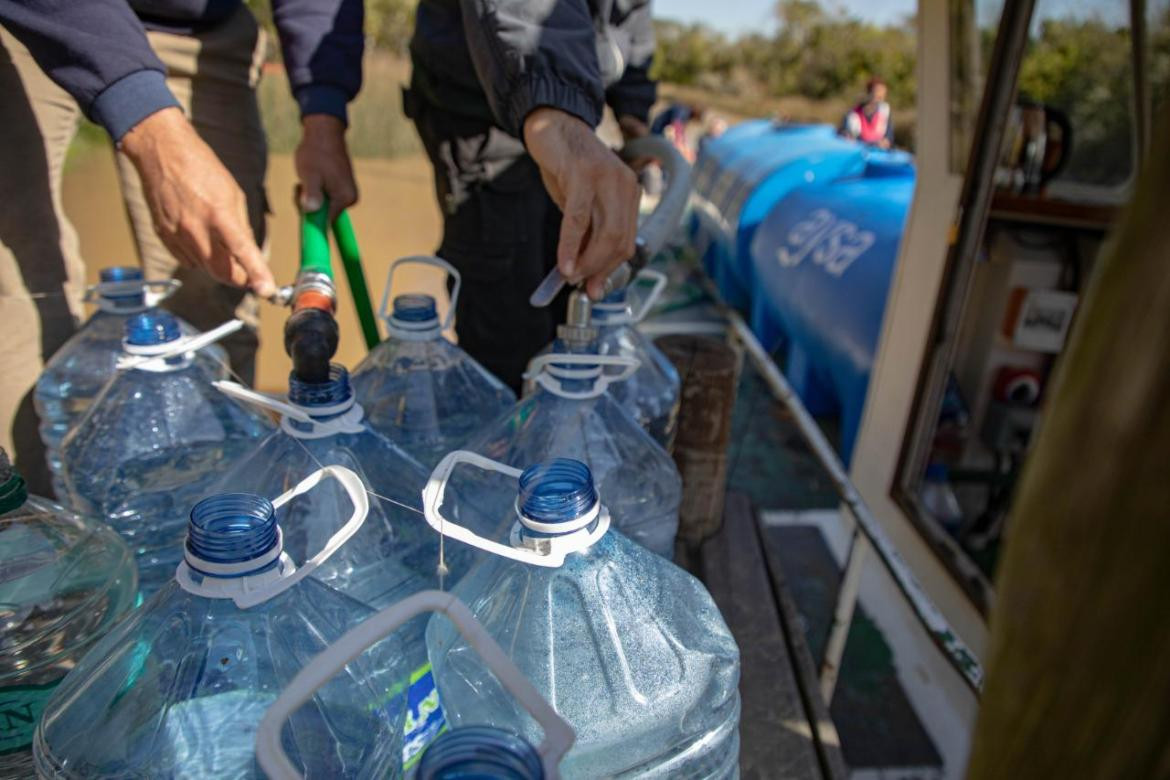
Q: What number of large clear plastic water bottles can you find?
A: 10